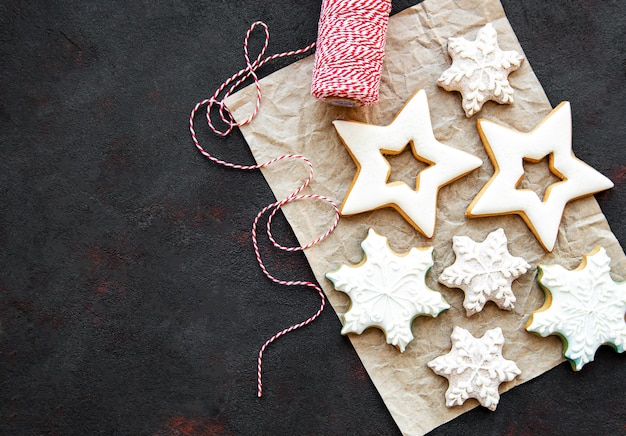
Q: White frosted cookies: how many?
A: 7